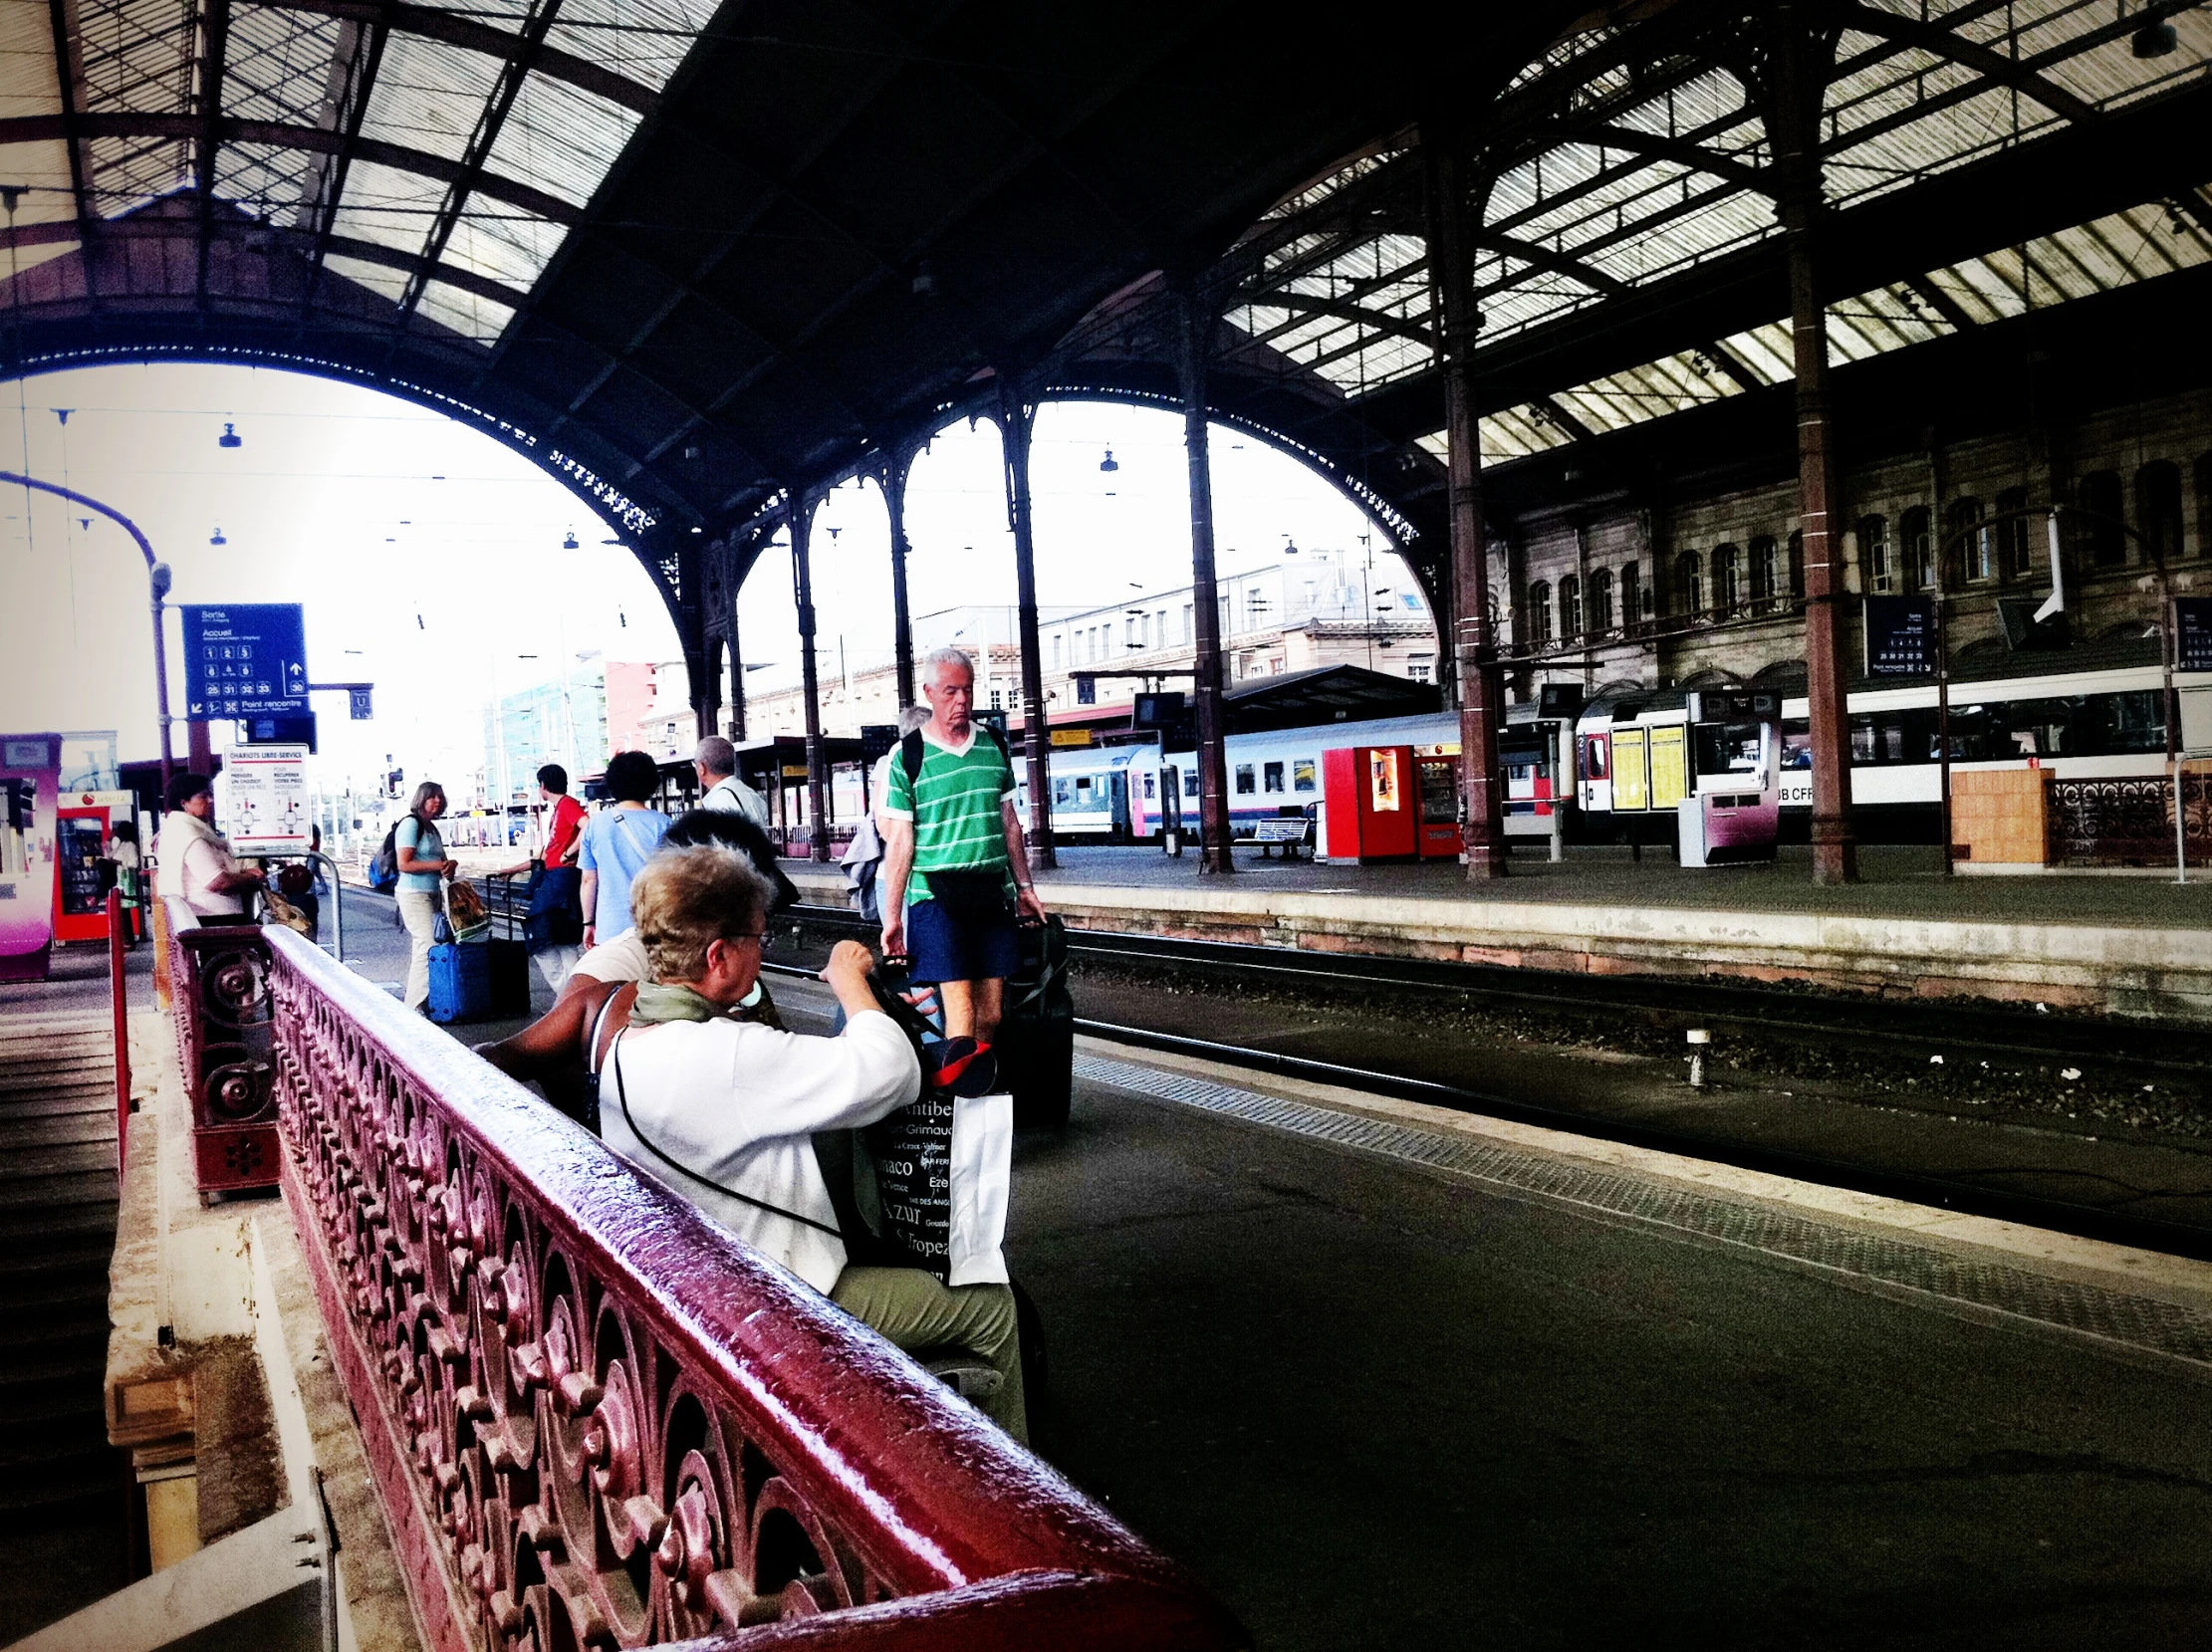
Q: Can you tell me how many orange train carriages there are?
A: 0